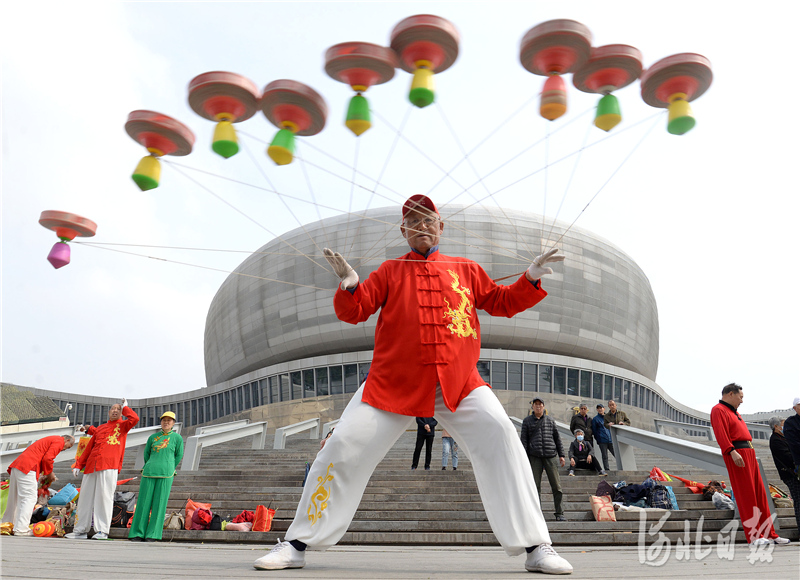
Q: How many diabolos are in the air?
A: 9